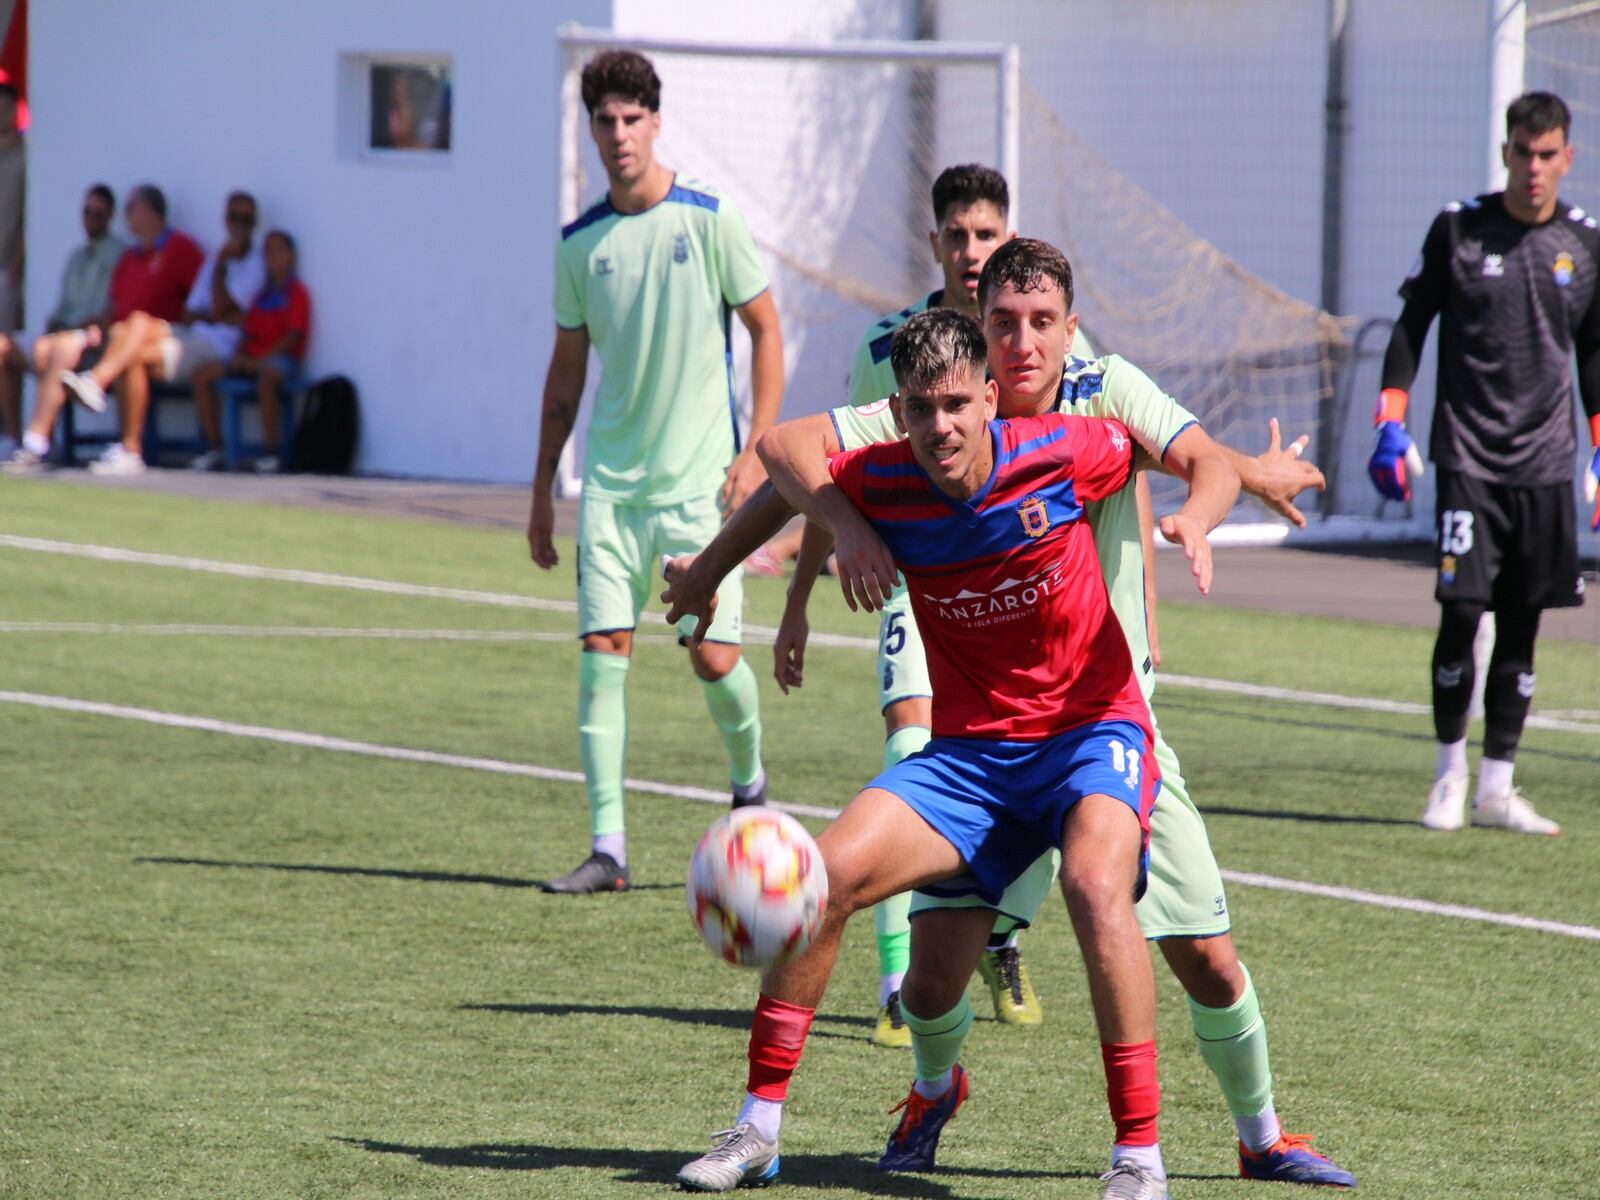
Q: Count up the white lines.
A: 3